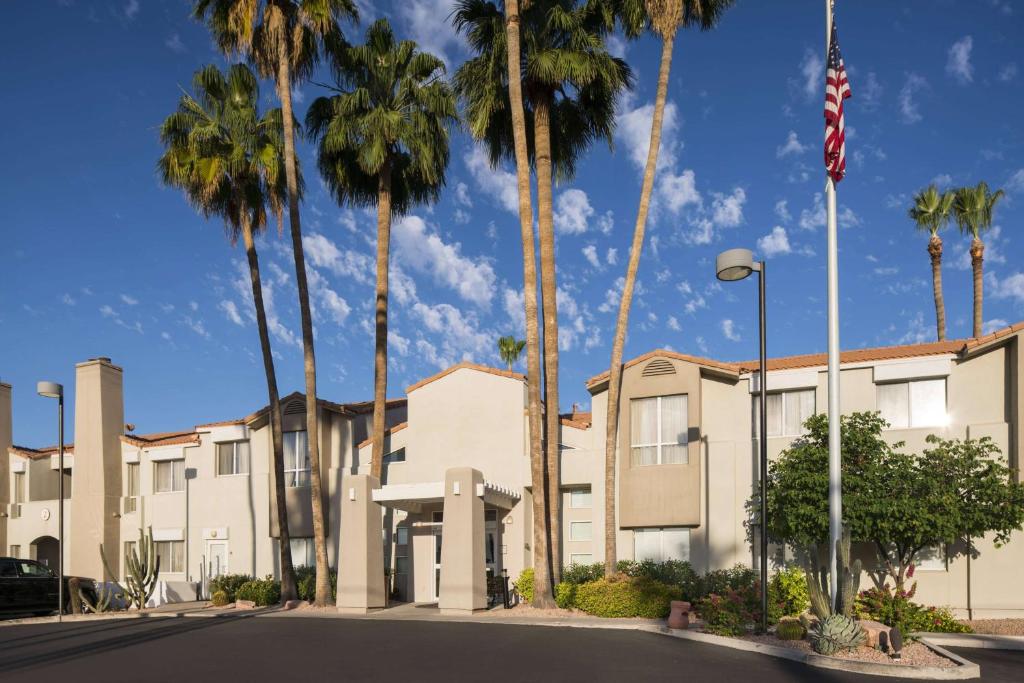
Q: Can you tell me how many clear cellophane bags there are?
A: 0